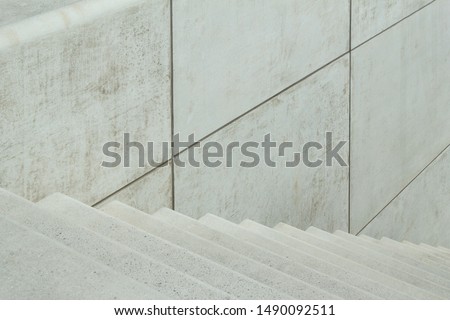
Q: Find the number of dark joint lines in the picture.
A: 4